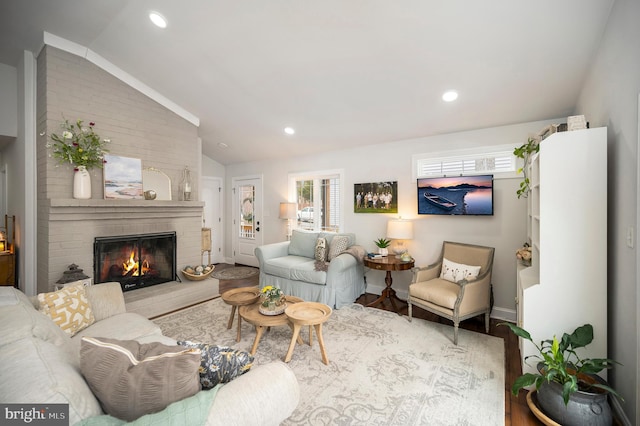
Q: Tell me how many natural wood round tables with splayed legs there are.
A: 3